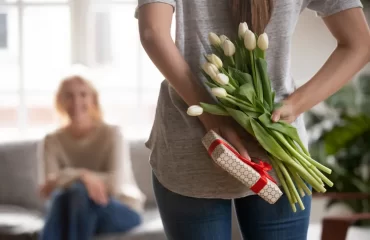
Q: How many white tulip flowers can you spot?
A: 11